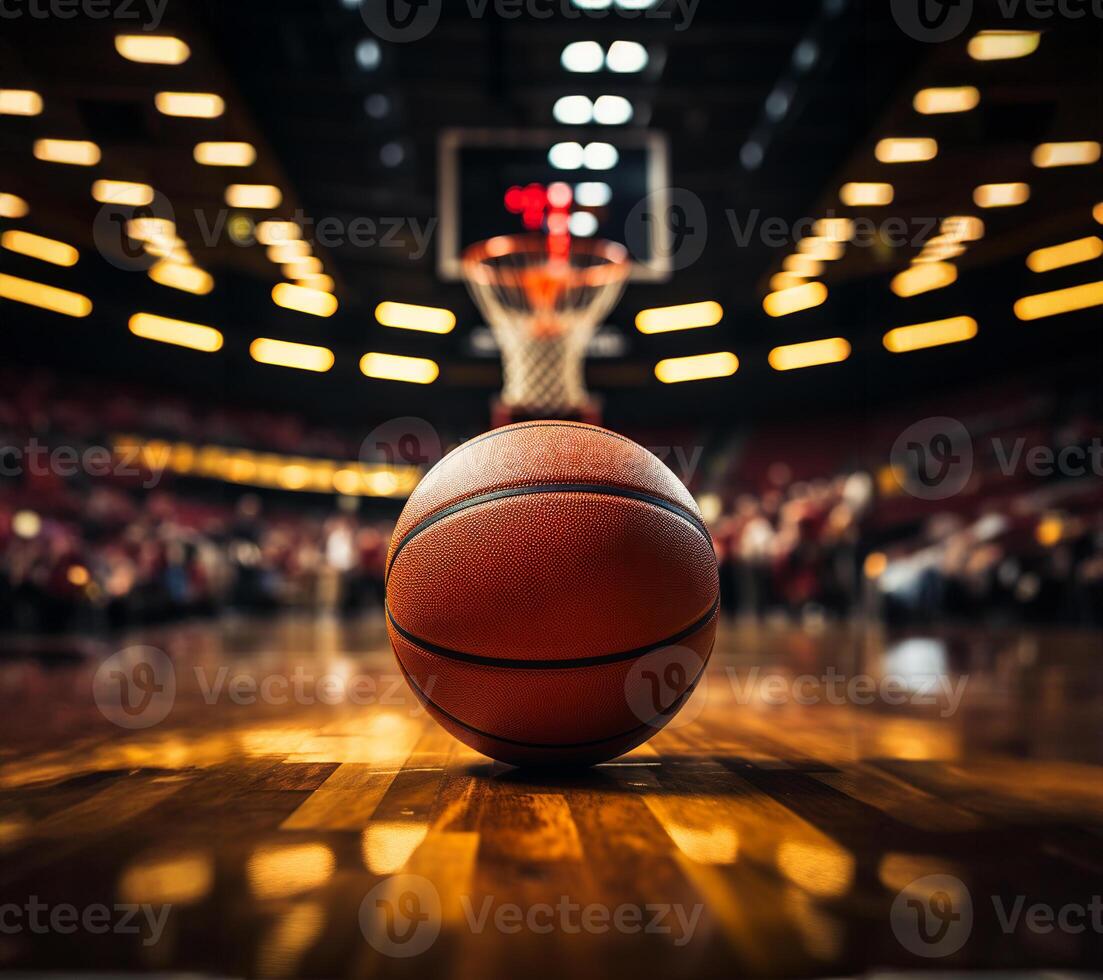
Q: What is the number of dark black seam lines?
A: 4